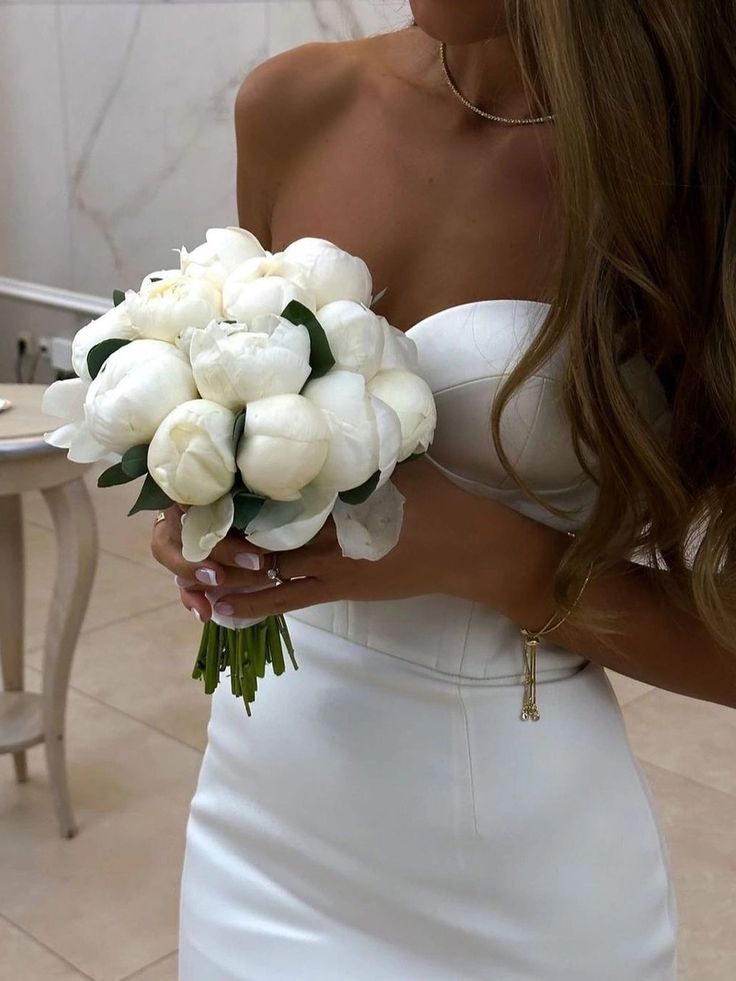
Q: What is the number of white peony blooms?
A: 13